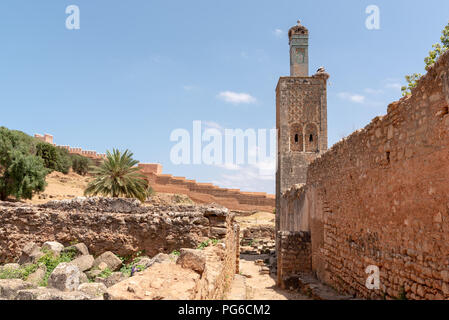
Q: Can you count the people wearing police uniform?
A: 0